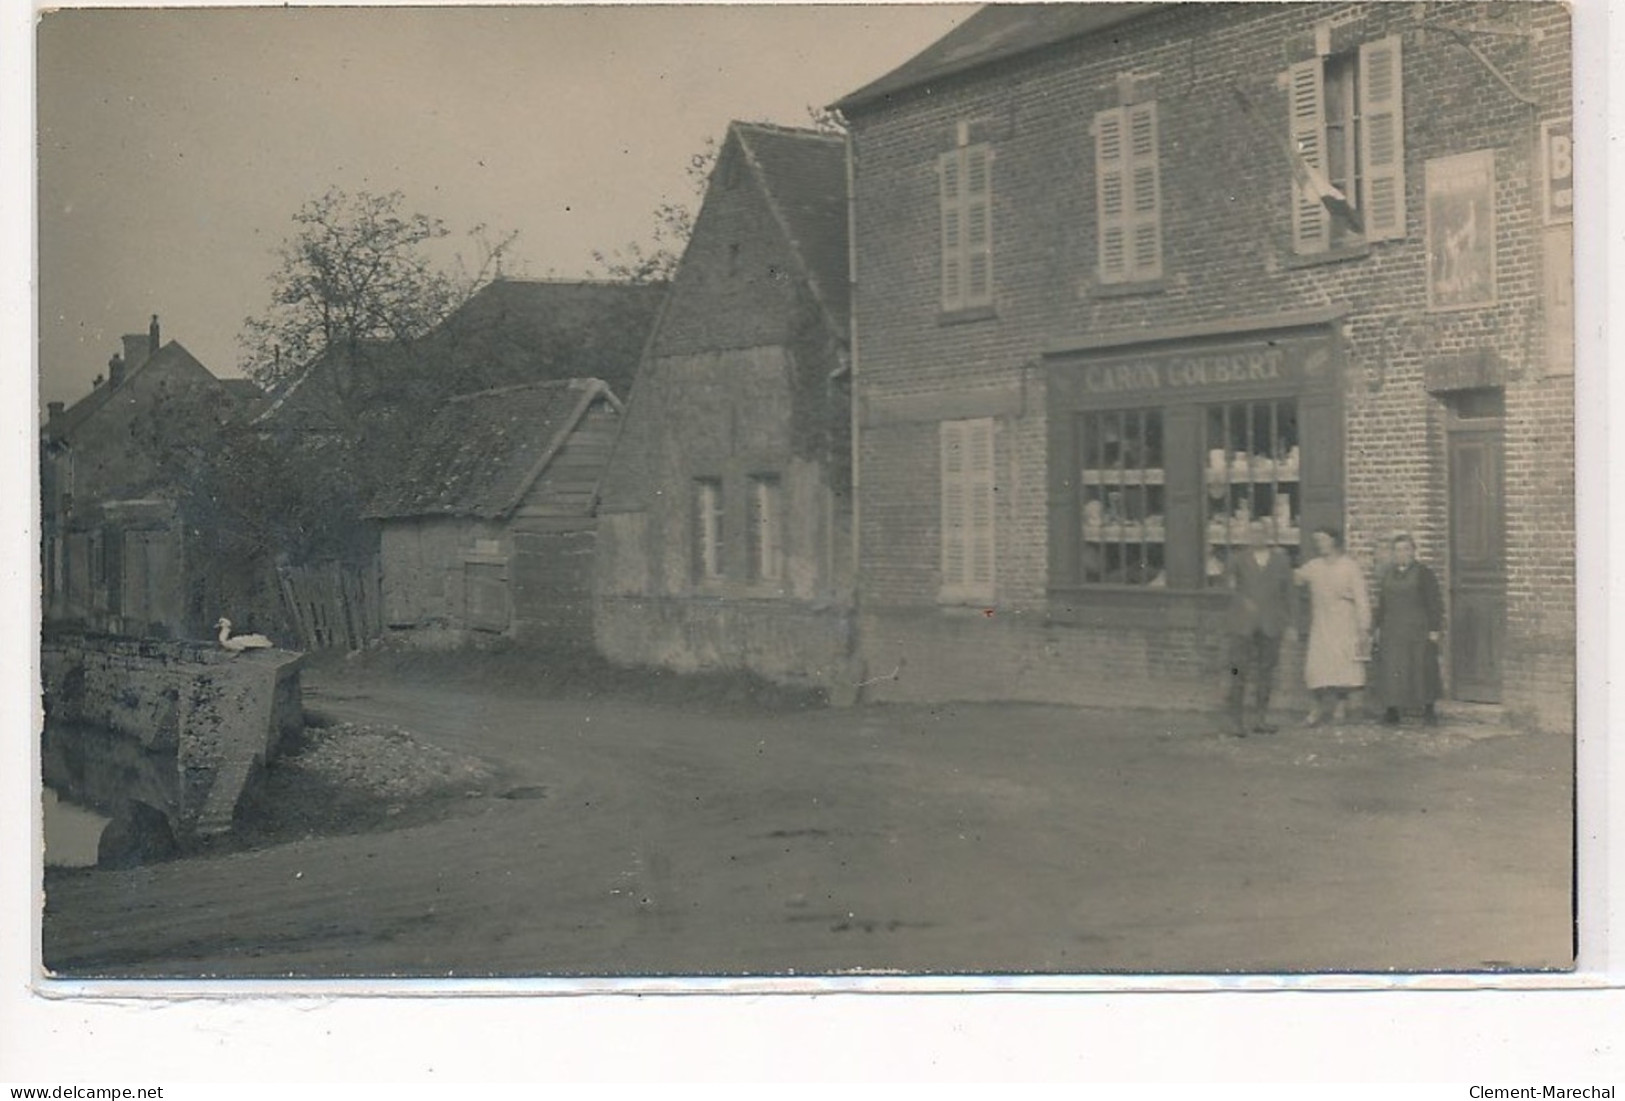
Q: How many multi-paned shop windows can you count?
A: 2